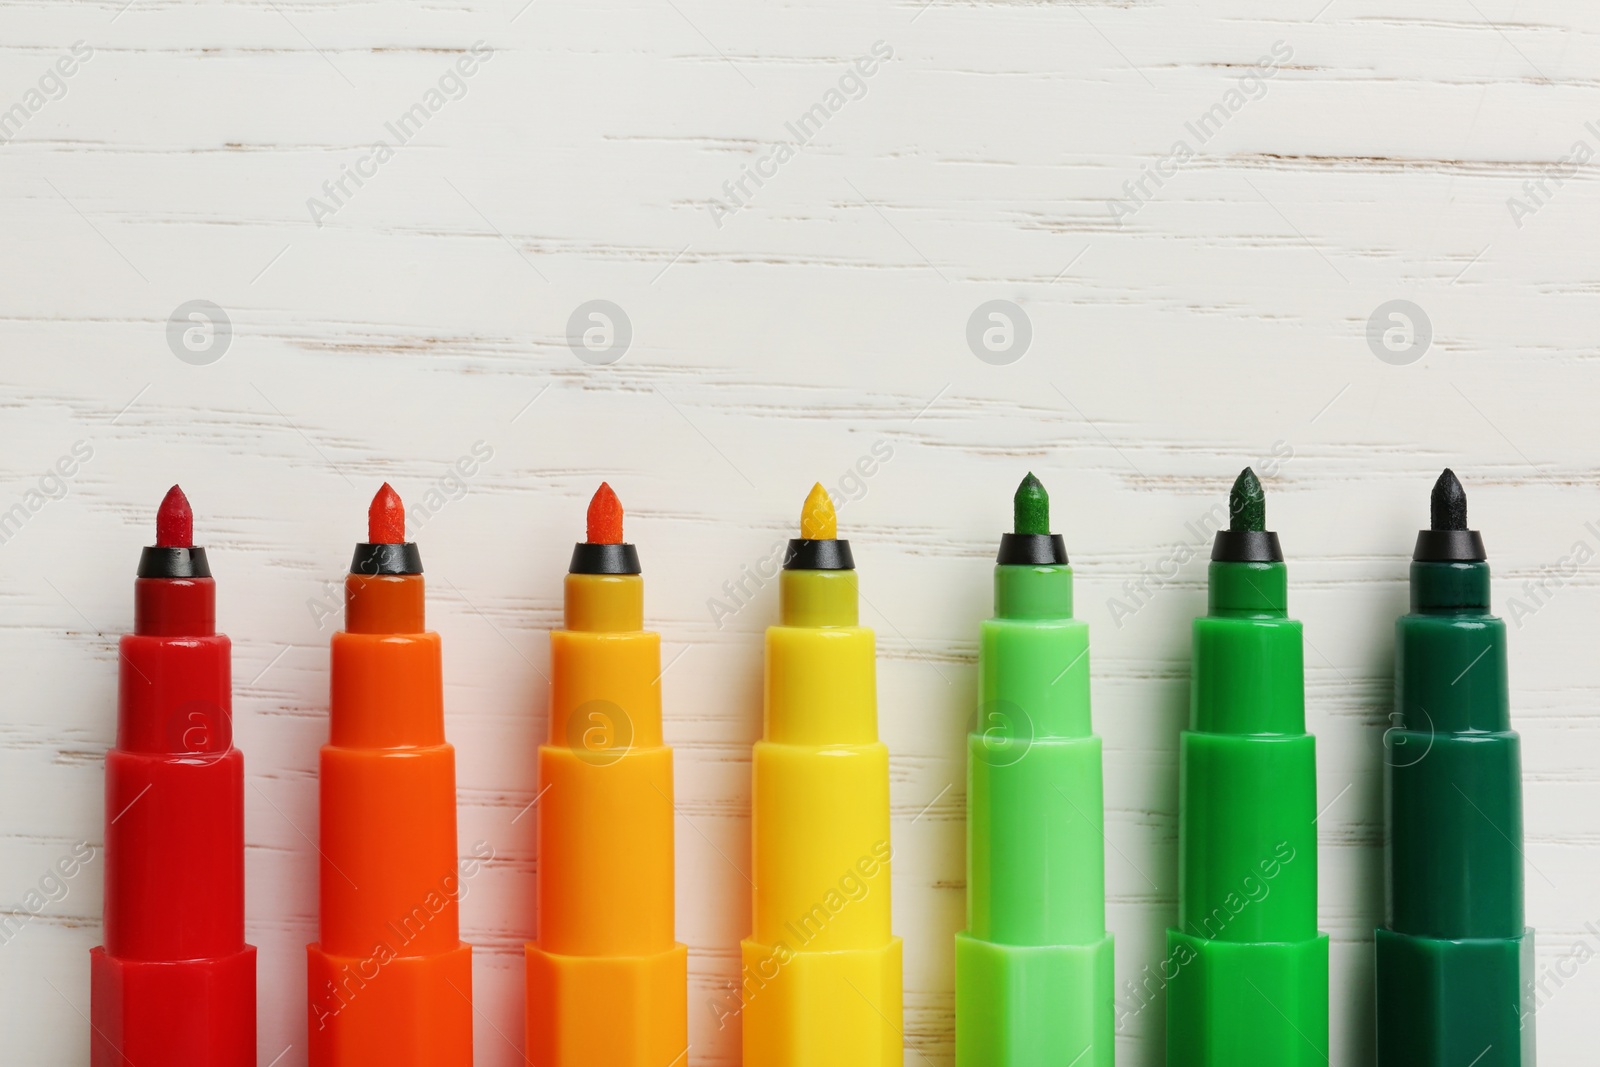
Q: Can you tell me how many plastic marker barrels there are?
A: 7